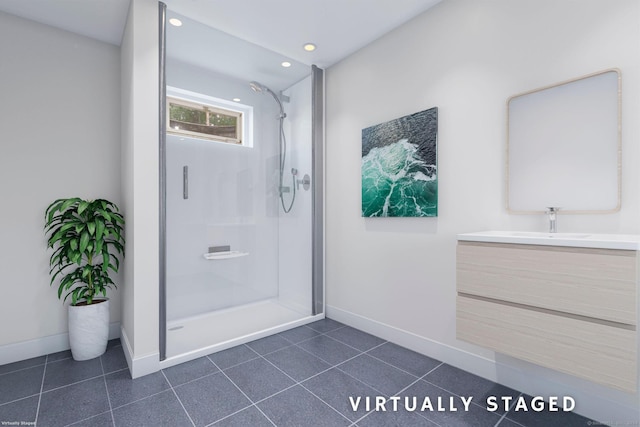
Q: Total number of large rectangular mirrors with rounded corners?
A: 1